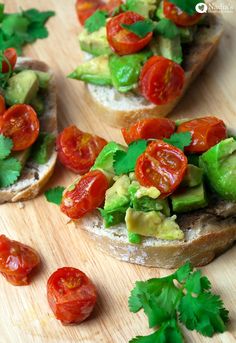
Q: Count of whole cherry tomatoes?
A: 0